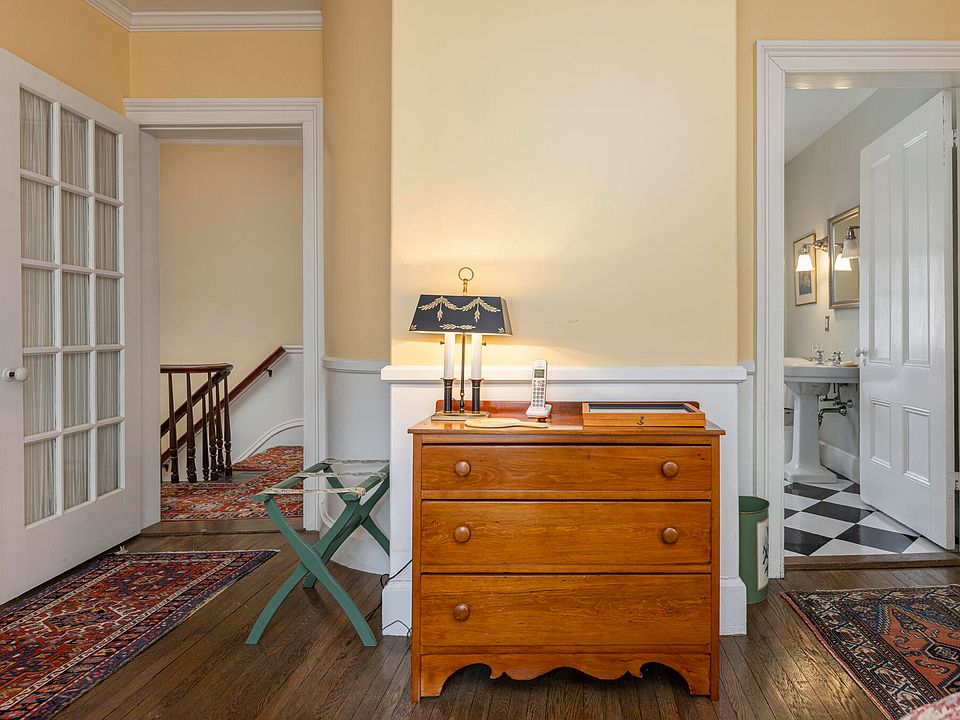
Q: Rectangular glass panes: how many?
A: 15